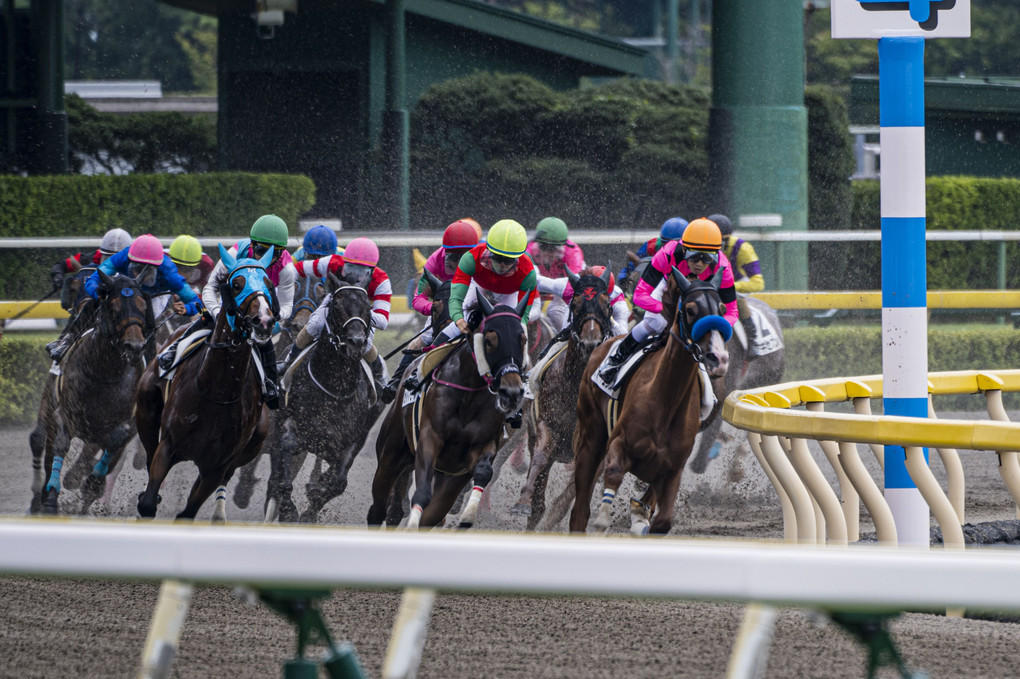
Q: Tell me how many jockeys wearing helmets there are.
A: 14